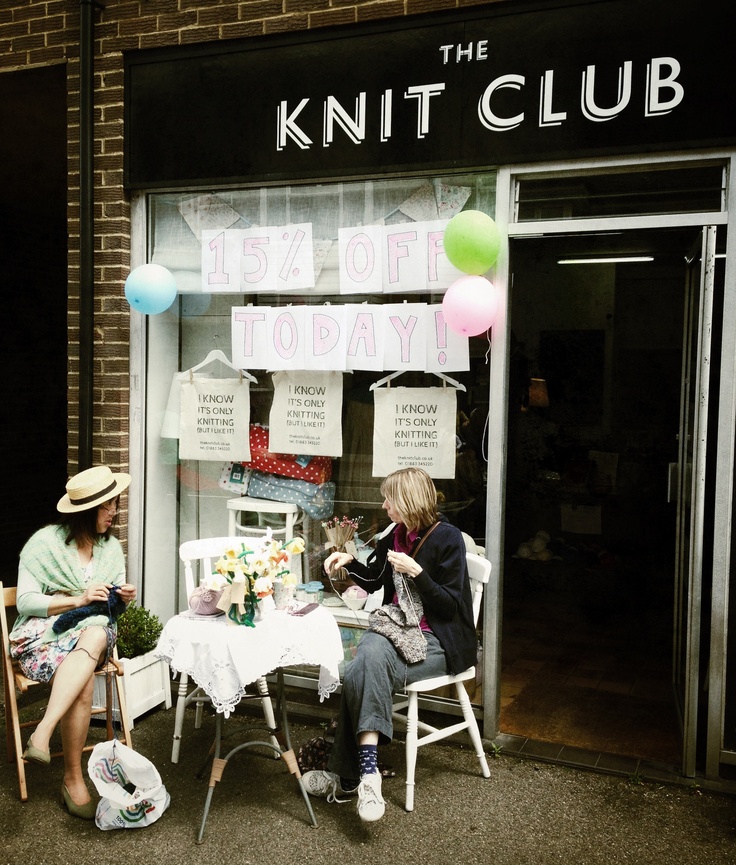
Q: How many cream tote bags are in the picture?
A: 3